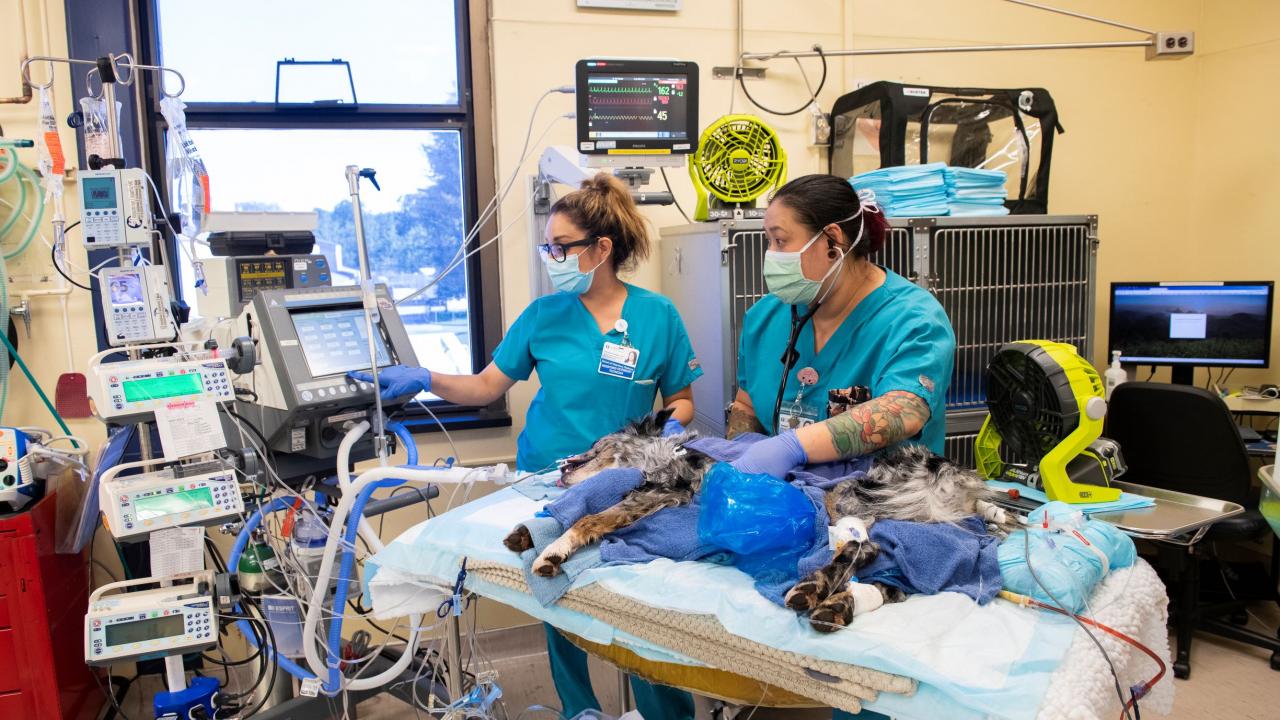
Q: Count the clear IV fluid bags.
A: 3